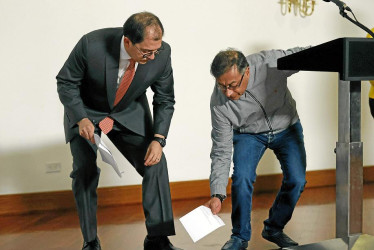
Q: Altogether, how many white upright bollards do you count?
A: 0